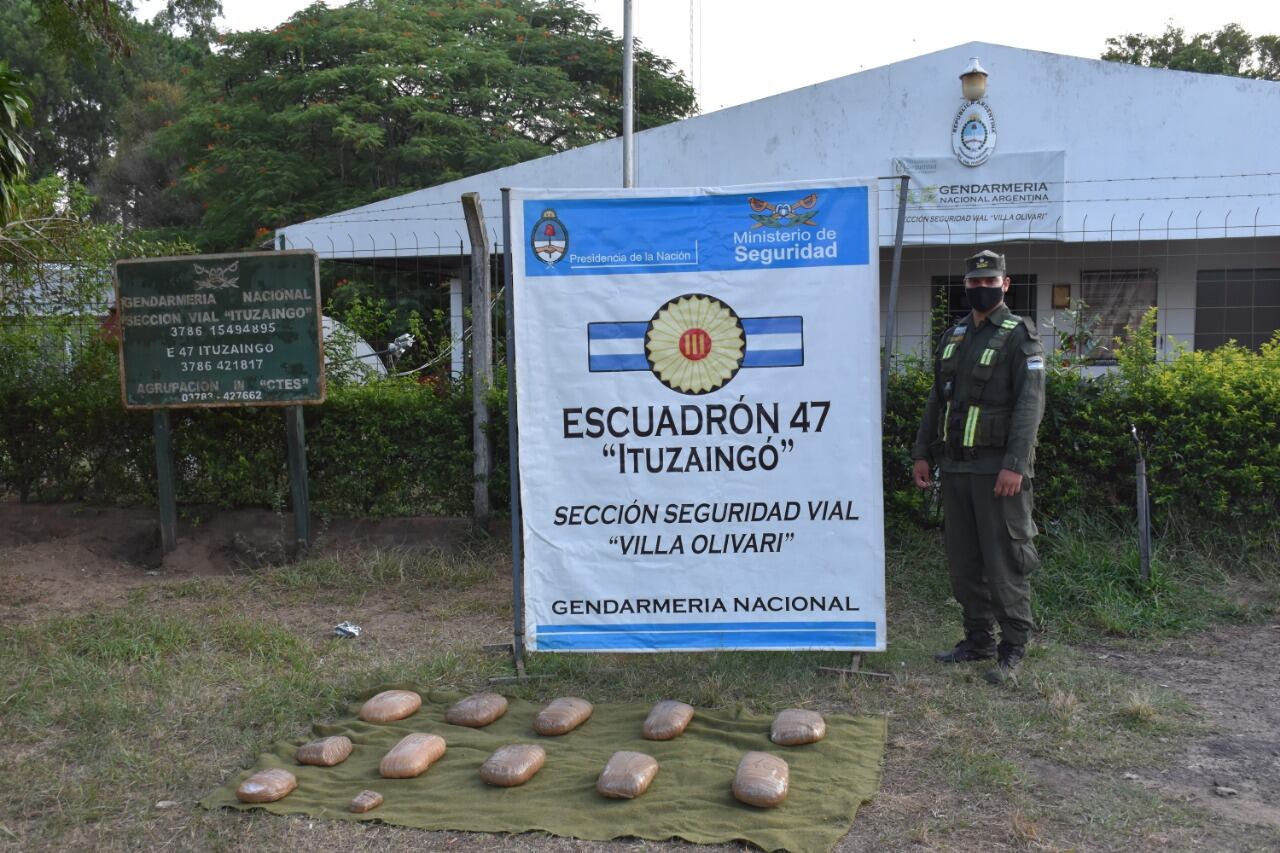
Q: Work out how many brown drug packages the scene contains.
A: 12